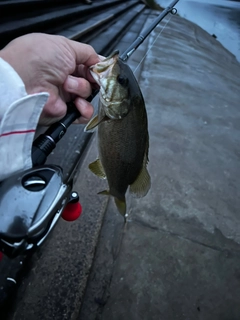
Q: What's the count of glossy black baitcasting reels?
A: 1